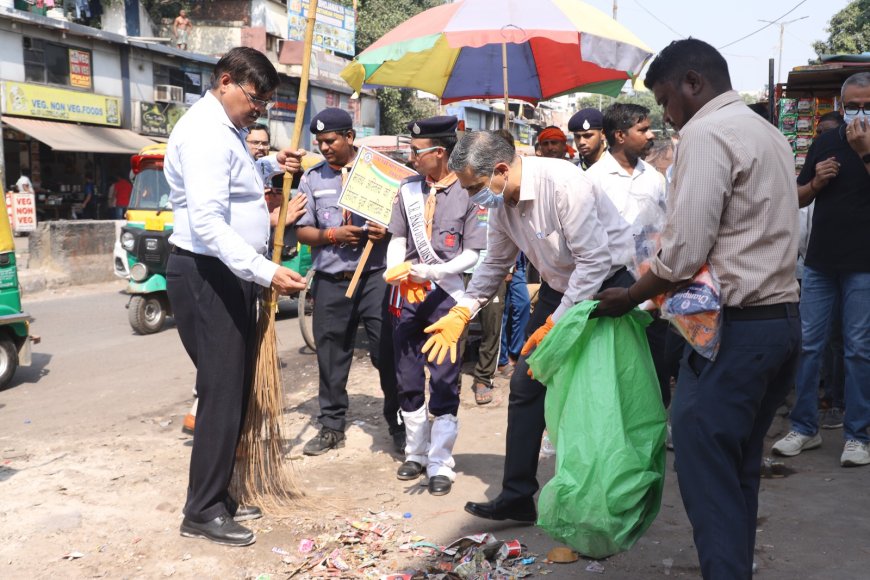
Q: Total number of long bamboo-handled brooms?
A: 1